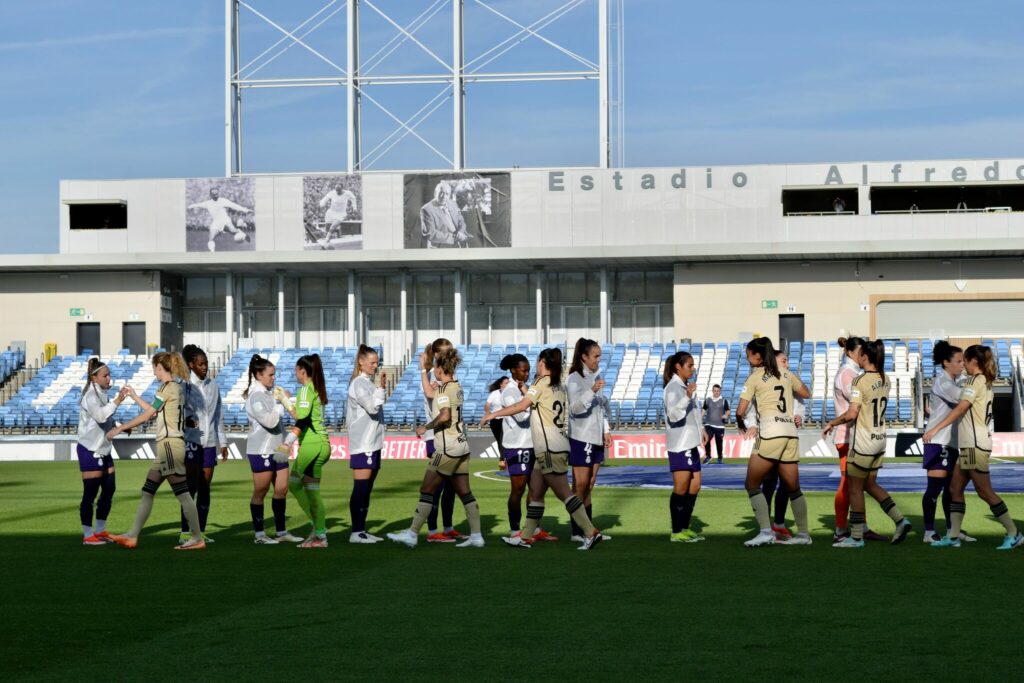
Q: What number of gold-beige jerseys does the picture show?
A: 6